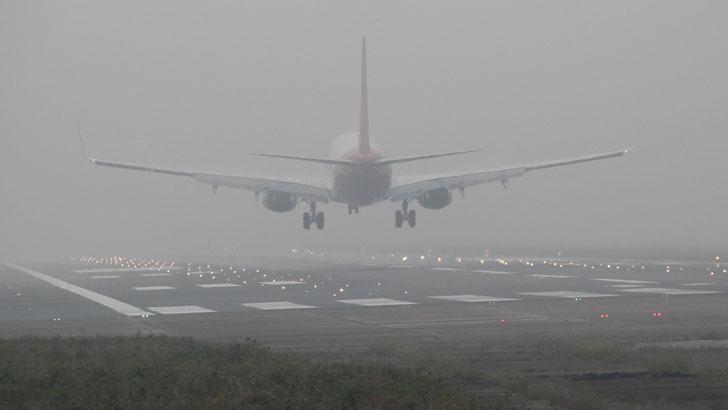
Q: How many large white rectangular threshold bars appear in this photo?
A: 6